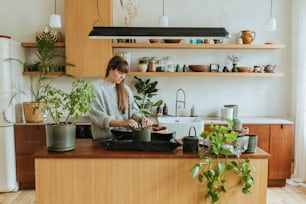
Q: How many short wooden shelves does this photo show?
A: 2